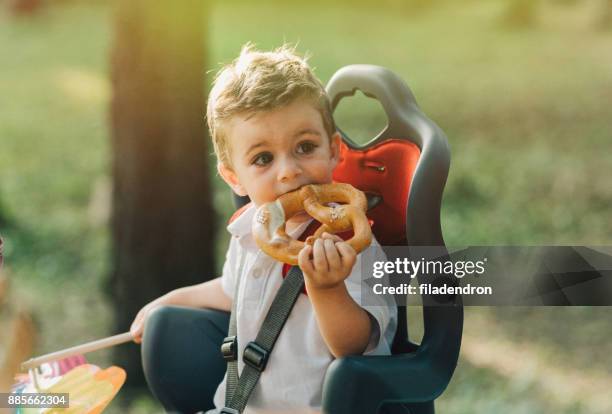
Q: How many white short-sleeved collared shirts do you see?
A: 1